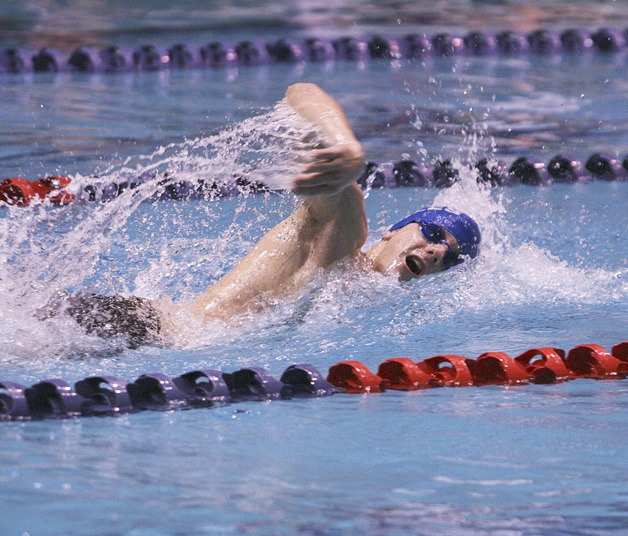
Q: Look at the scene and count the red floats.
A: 9